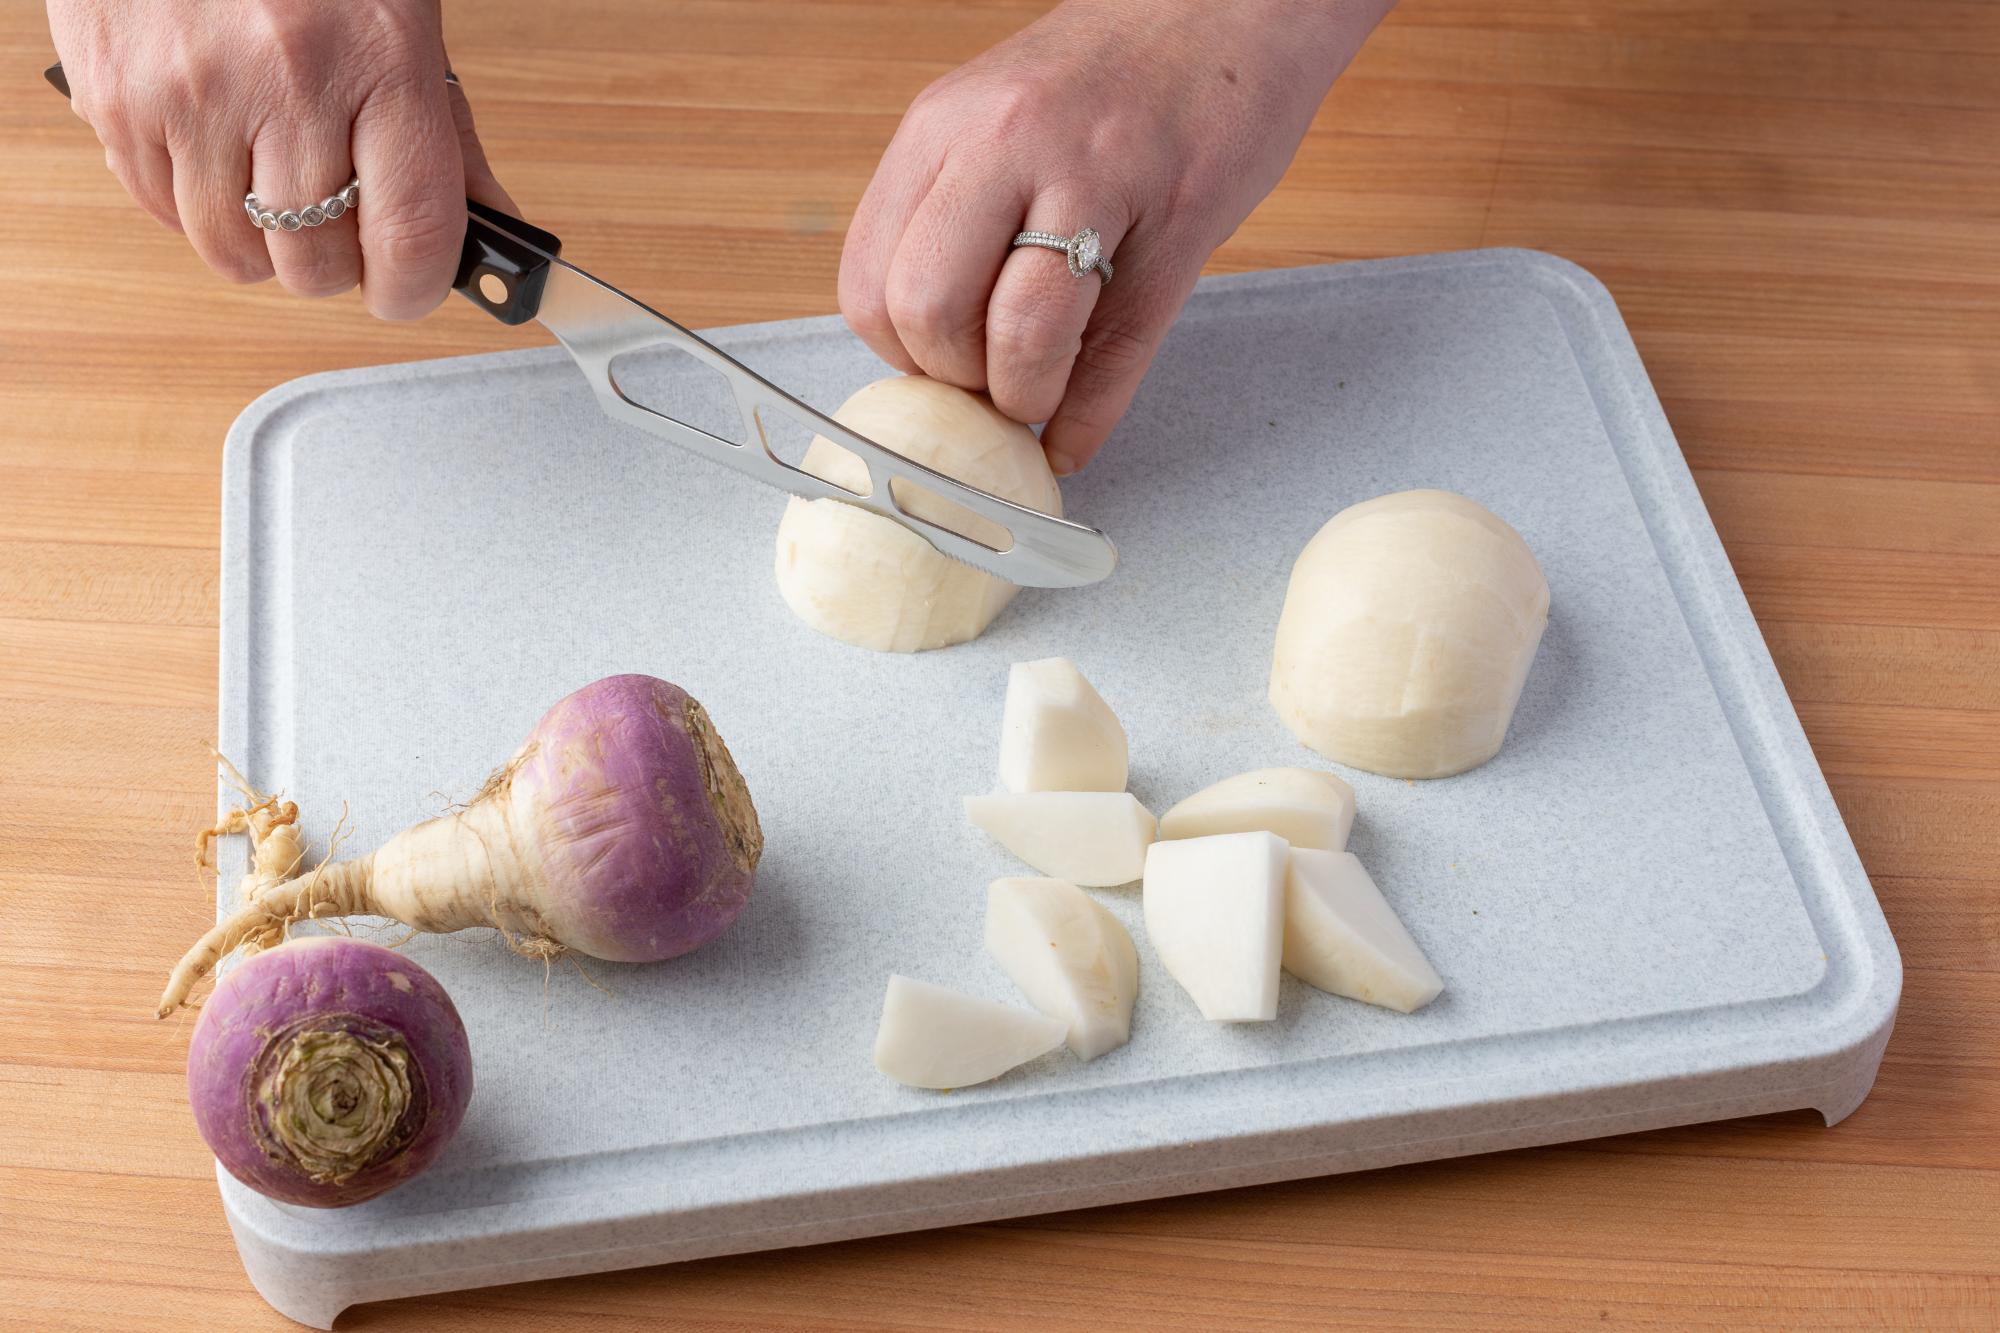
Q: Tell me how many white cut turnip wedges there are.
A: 7